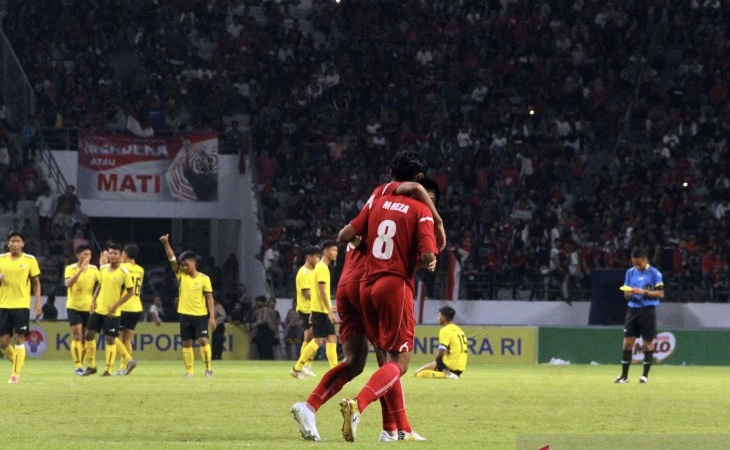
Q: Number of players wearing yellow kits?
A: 8